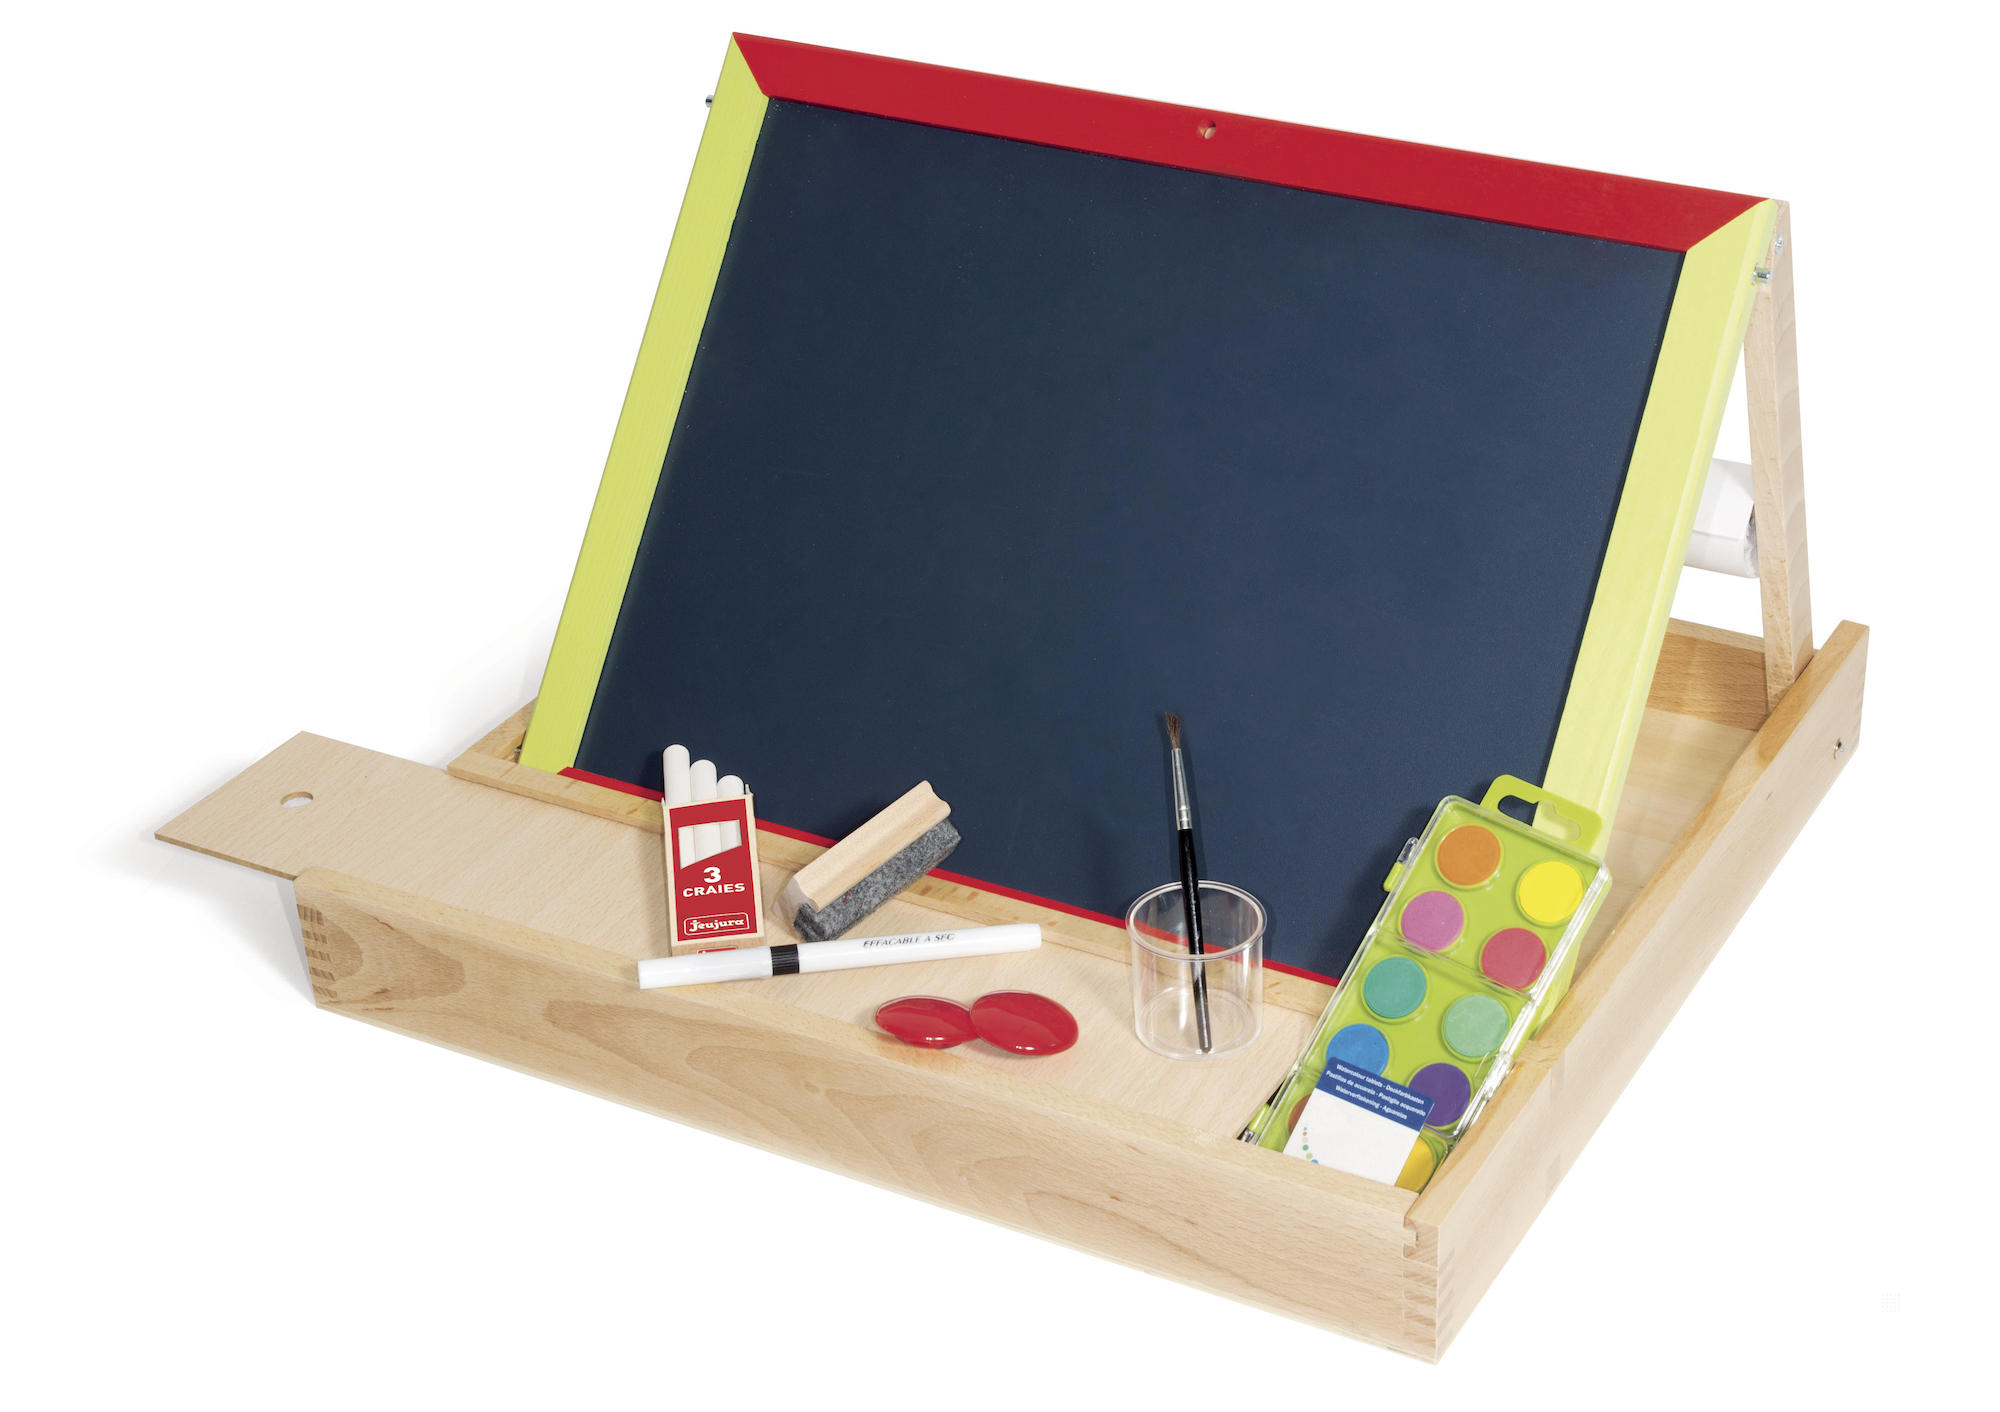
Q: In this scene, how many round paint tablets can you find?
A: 10